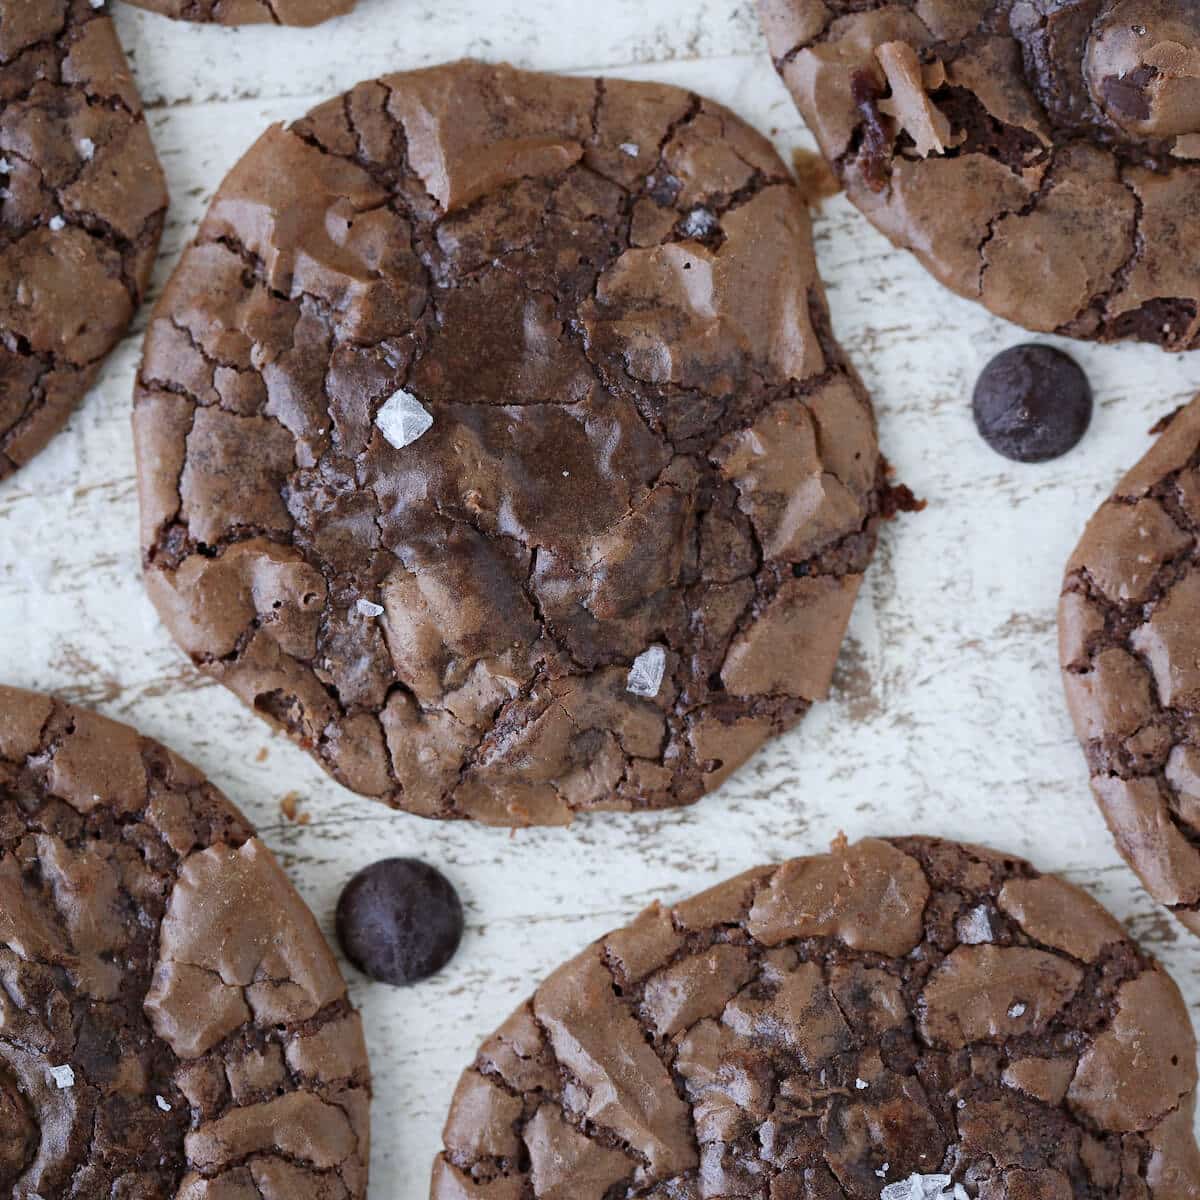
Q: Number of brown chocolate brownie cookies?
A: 7